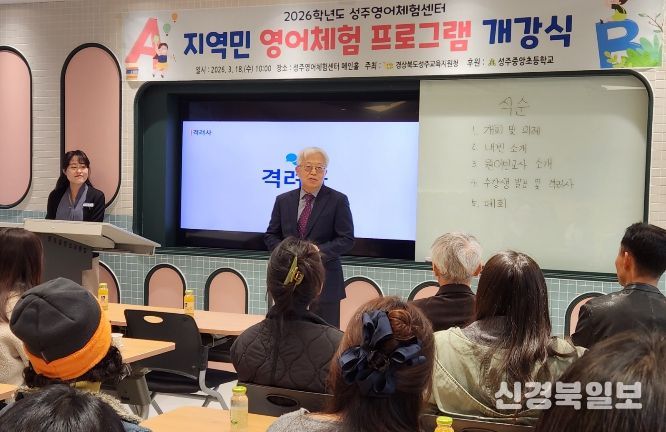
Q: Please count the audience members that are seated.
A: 9